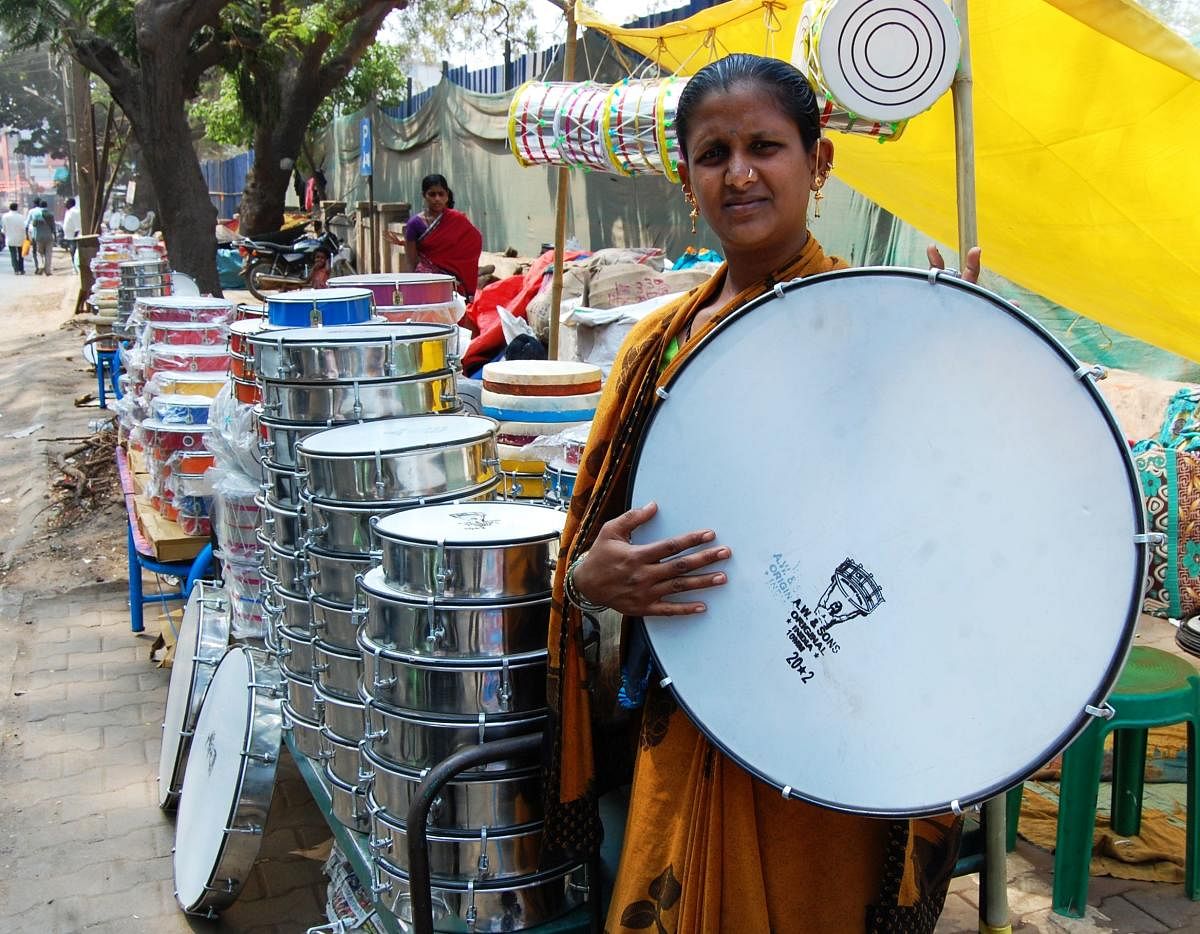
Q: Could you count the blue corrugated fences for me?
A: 1